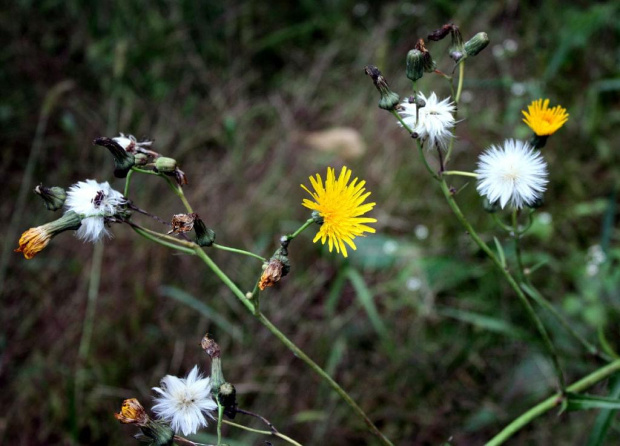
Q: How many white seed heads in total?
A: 4